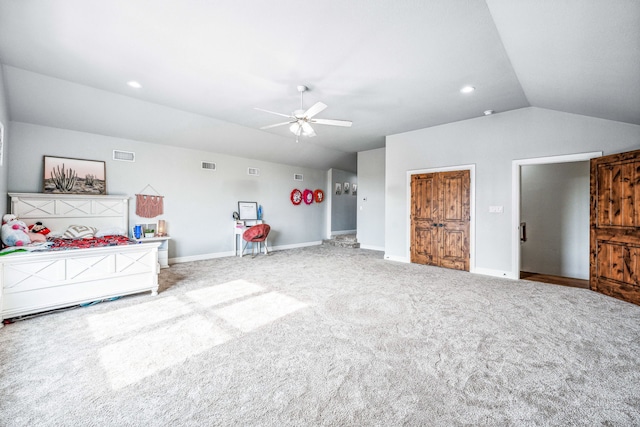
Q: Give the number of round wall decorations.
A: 3